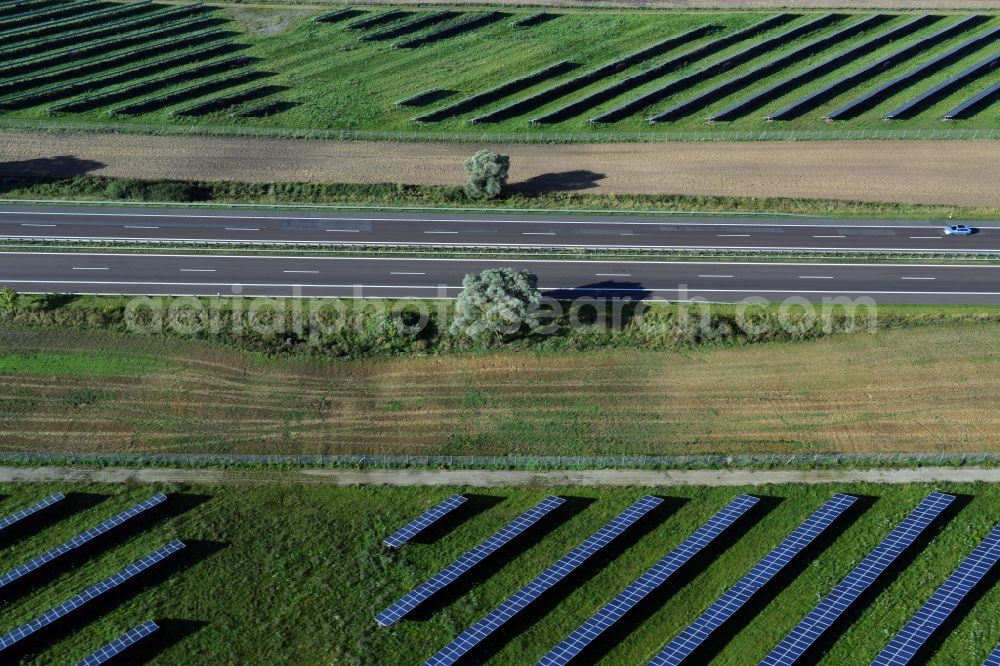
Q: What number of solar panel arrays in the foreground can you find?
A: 12